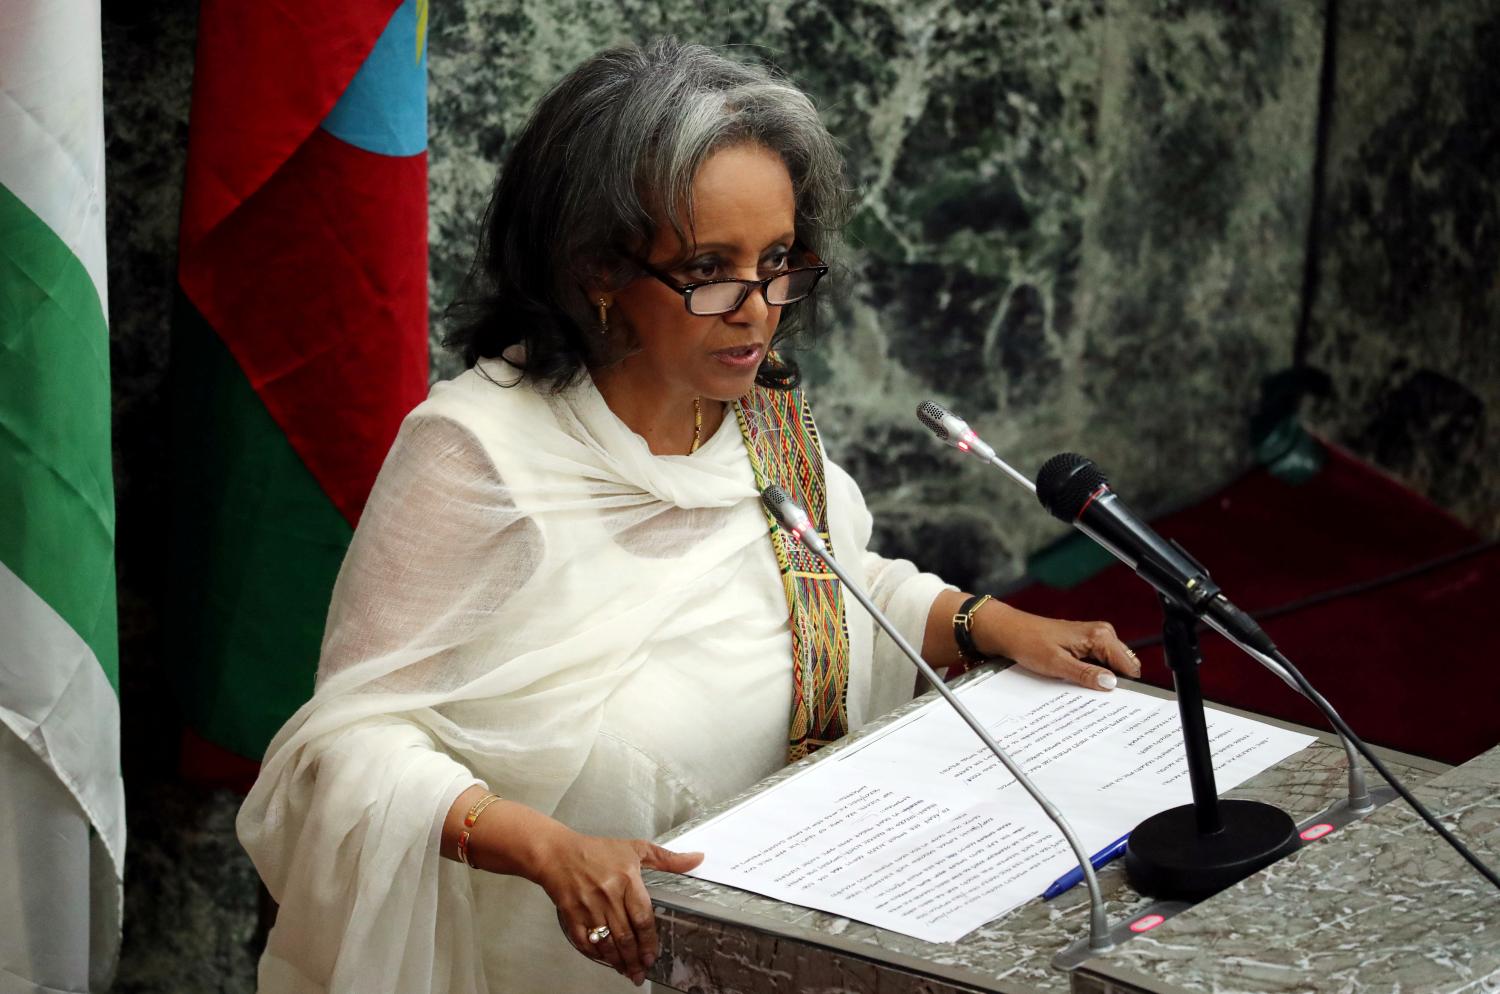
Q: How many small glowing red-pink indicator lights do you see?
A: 4